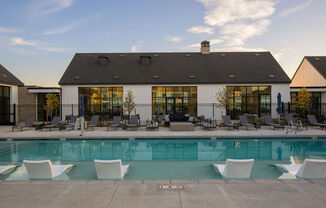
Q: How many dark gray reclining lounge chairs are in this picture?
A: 11